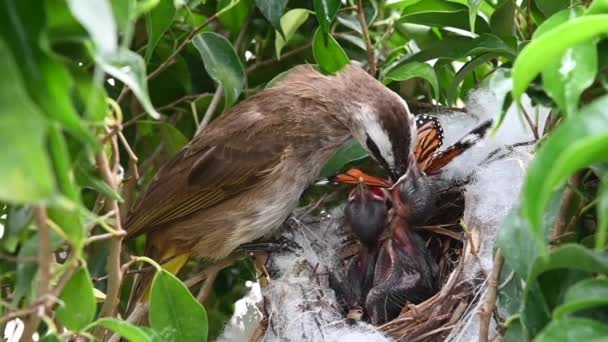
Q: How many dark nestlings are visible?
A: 2